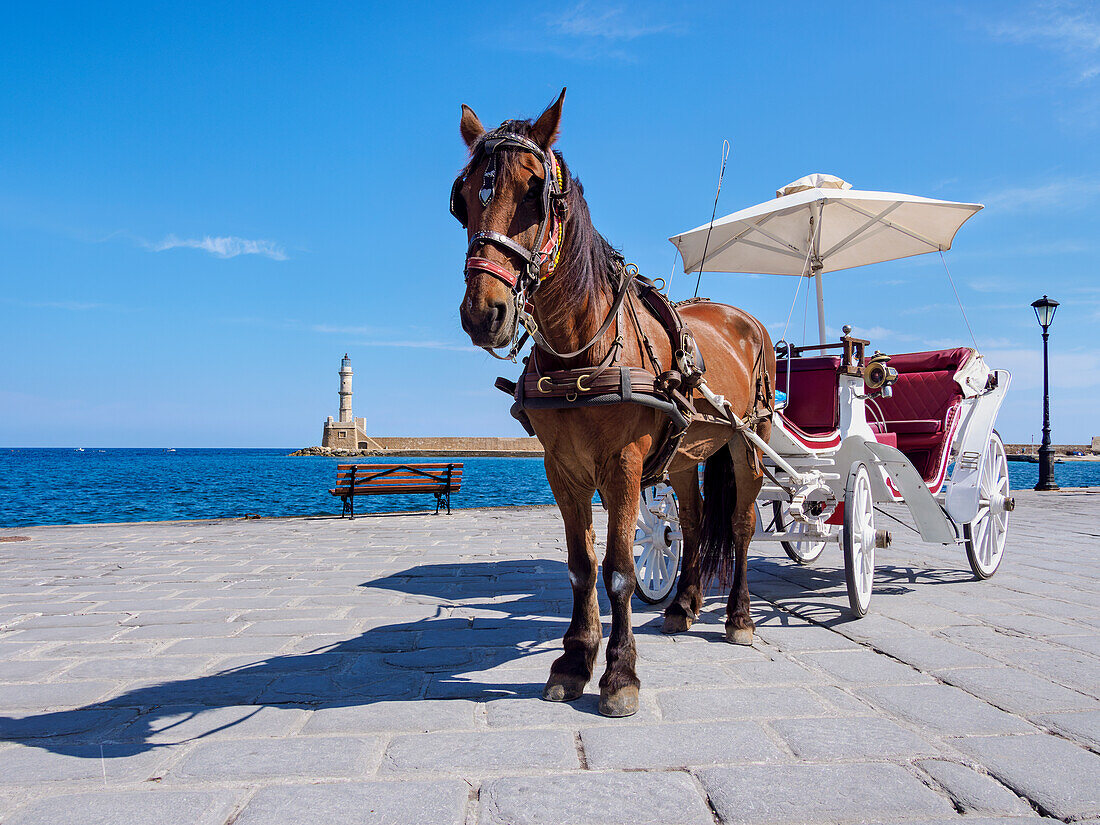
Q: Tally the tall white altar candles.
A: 0